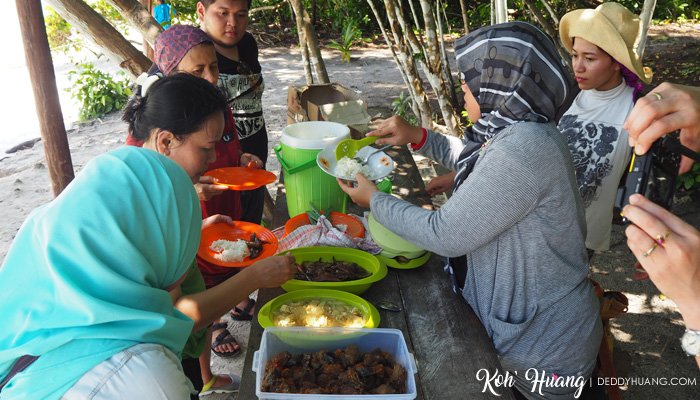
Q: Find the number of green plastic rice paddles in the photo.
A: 1